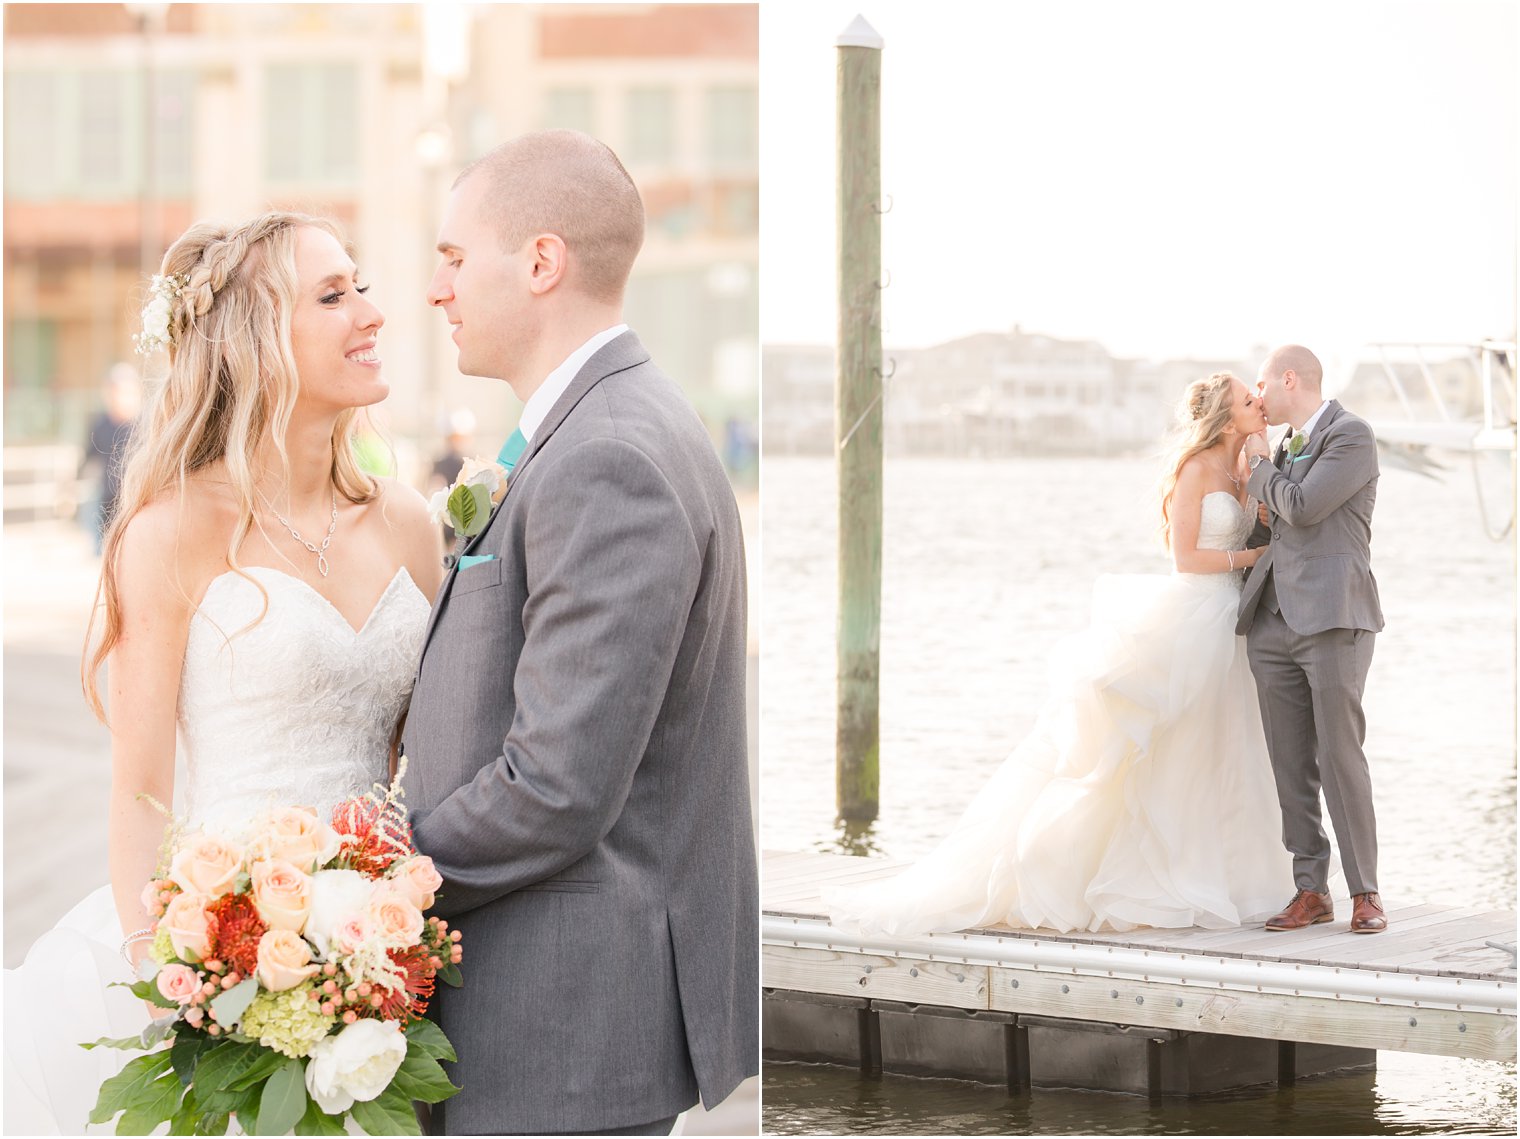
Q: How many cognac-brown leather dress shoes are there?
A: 2